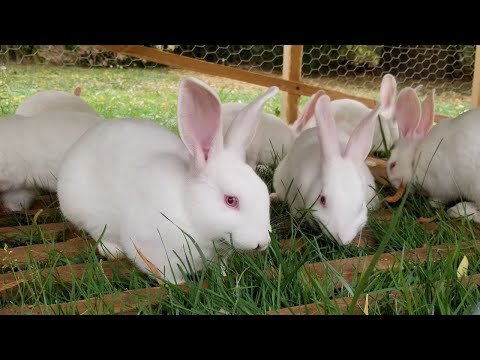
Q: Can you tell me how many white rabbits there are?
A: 7